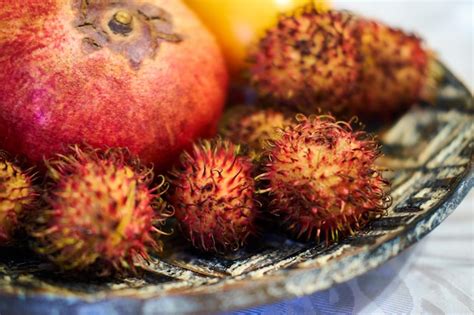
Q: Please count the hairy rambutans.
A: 7